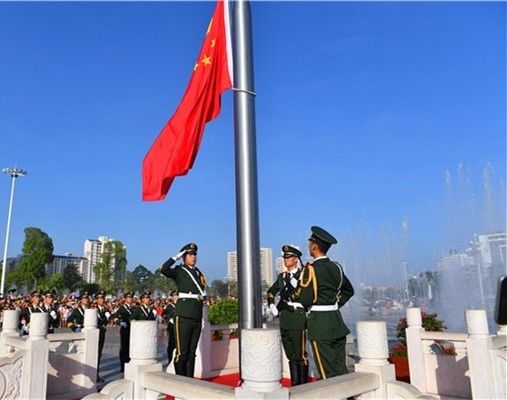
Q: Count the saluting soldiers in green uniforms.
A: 1